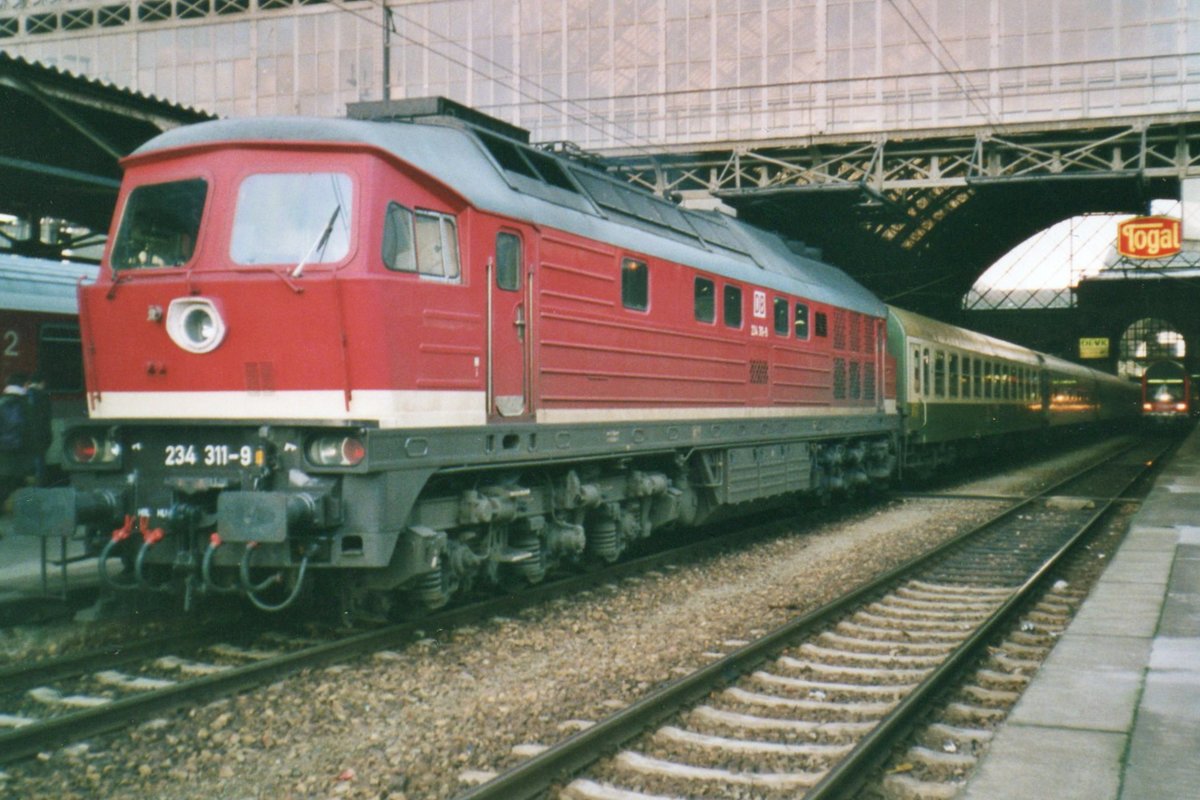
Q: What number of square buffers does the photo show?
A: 2